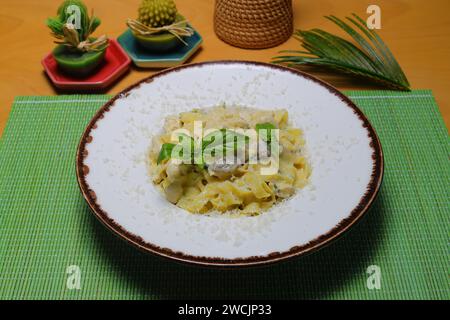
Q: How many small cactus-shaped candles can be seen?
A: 2